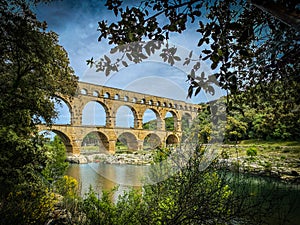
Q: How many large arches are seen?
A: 11